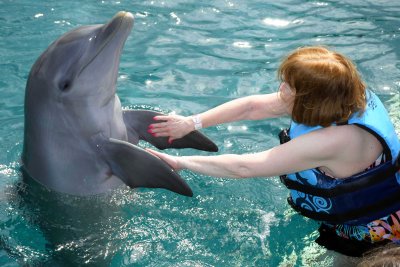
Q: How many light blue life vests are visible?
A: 1